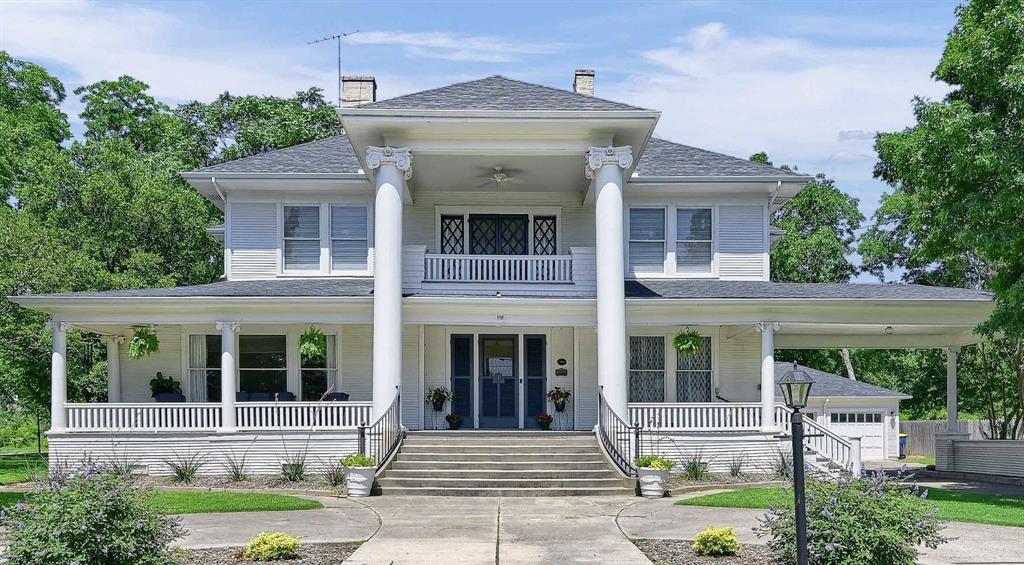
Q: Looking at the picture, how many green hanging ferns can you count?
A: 3